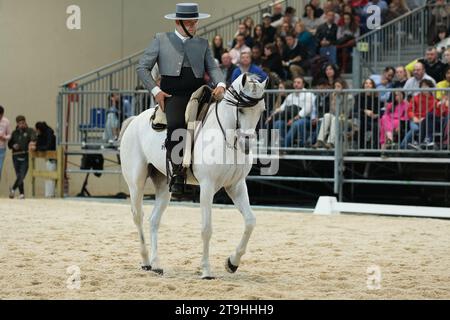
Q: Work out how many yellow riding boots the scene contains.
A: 0